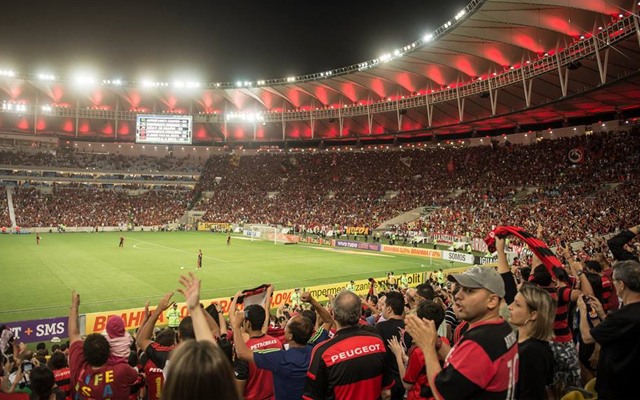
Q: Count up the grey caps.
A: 1